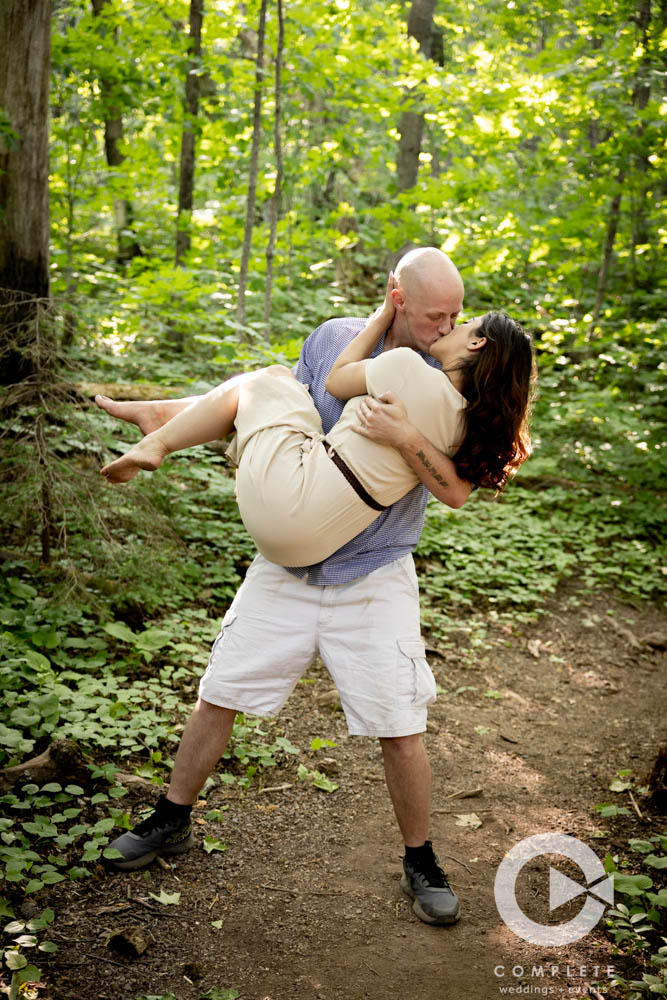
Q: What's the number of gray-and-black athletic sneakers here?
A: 2